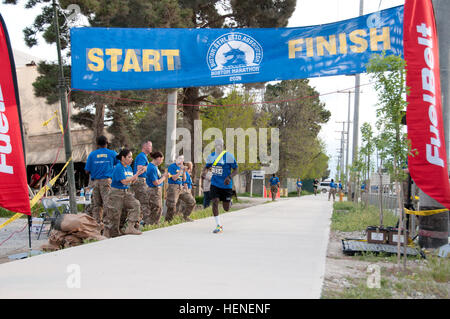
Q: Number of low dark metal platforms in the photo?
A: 1